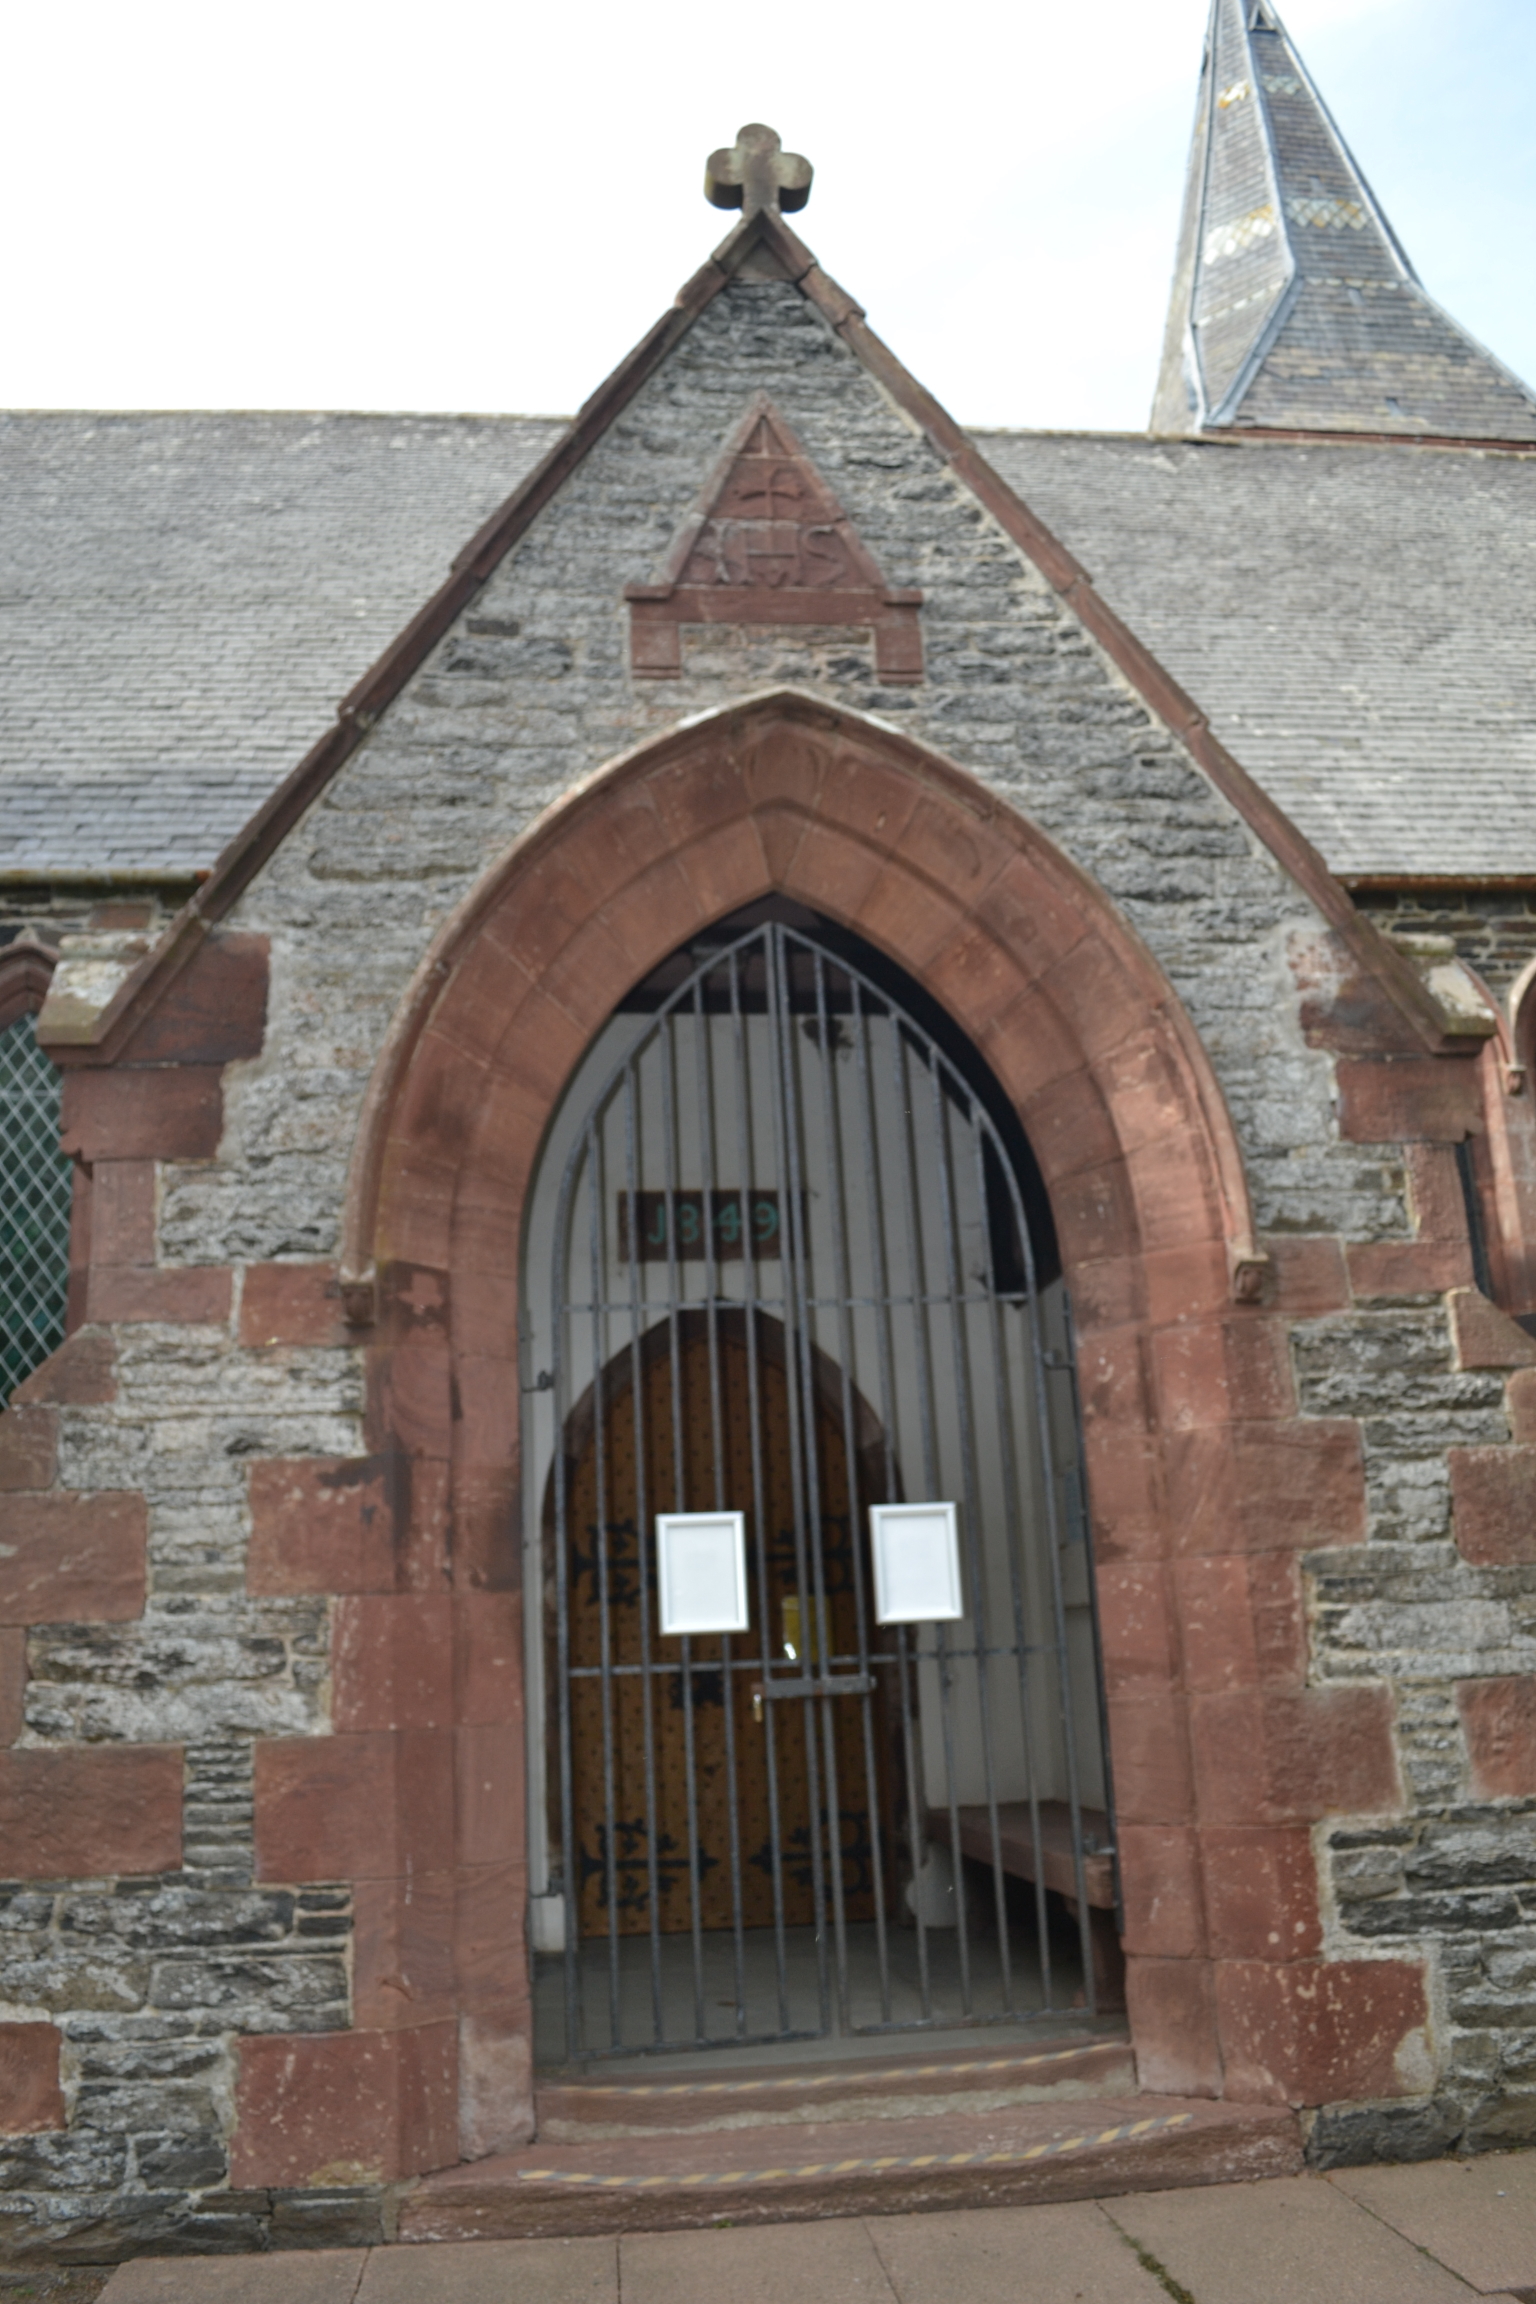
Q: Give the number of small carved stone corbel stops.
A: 3